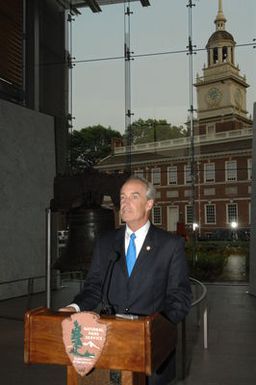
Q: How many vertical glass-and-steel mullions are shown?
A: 3